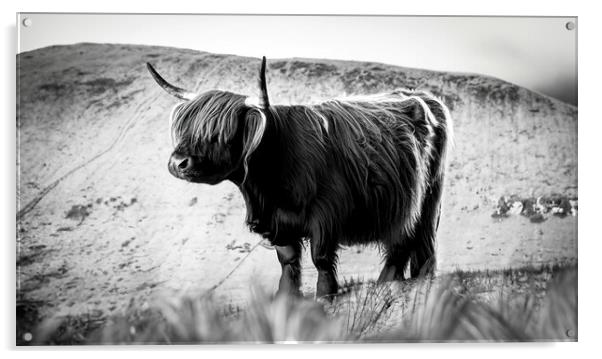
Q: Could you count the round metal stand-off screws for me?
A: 4